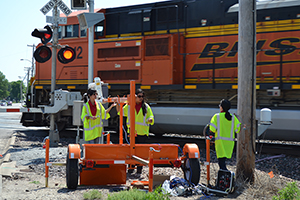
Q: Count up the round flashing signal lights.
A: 3